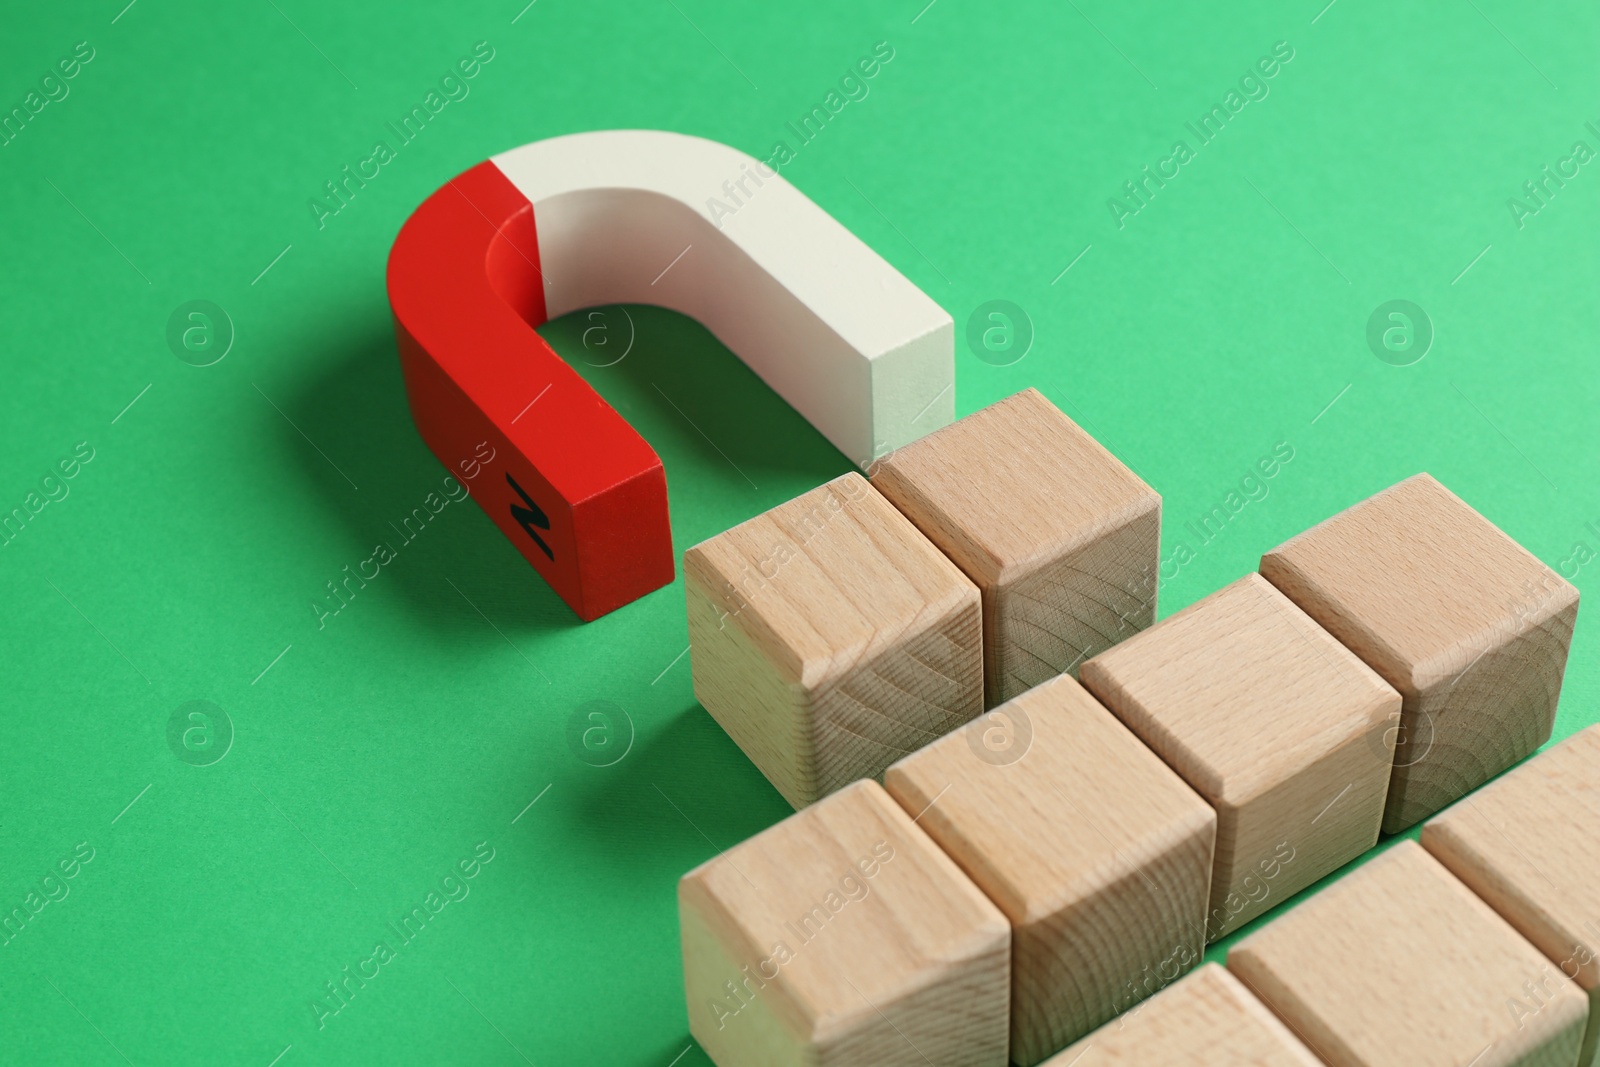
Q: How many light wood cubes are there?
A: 9